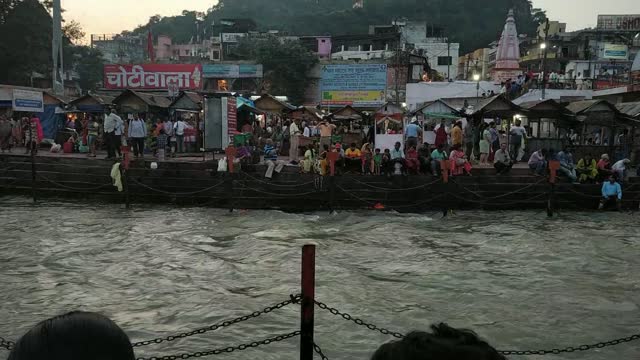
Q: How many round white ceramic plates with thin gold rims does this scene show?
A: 0